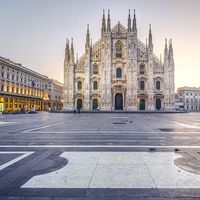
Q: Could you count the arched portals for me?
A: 5